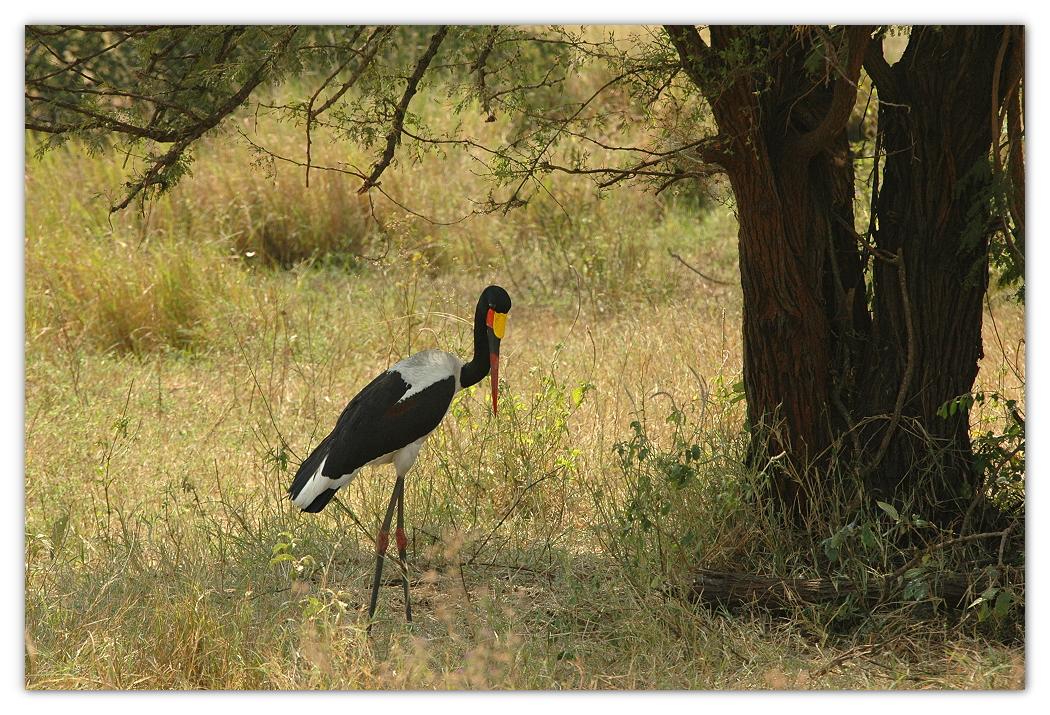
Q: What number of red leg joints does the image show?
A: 2